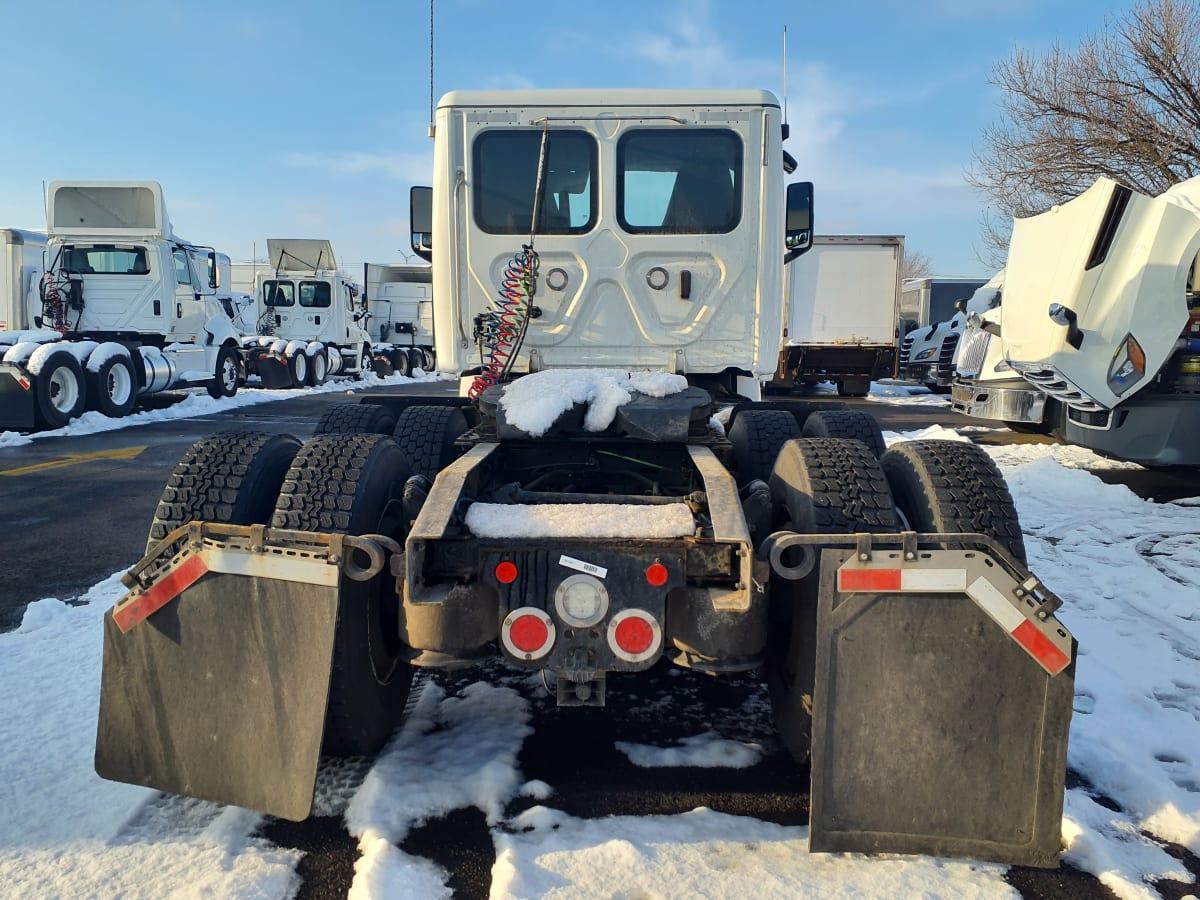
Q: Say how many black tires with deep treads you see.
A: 8